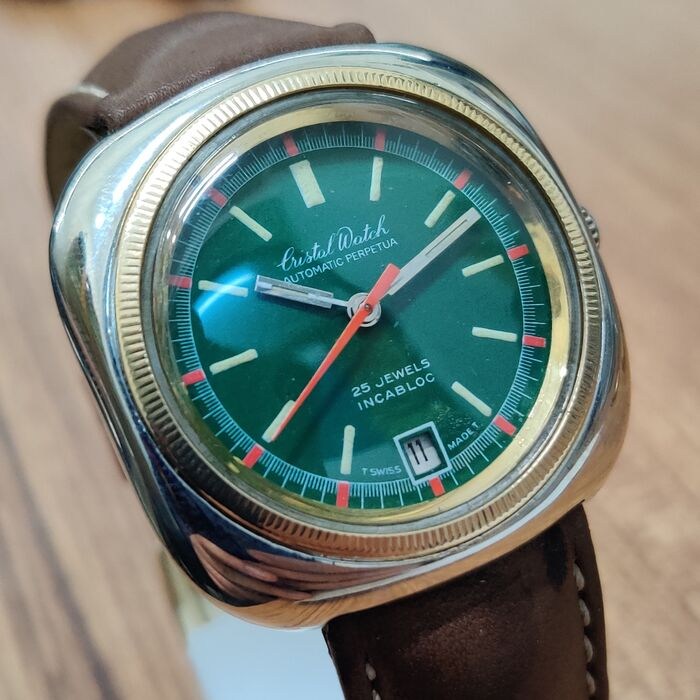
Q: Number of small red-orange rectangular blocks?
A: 12